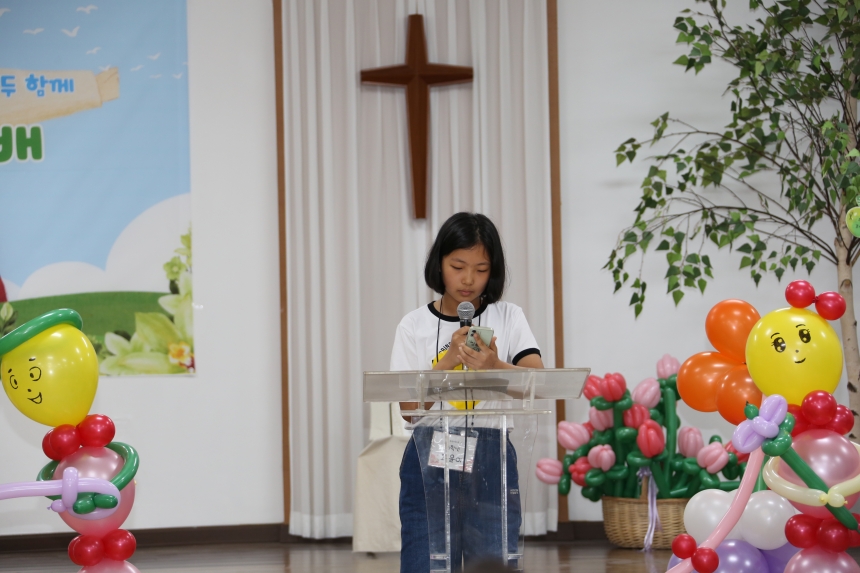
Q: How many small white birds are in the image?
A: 11